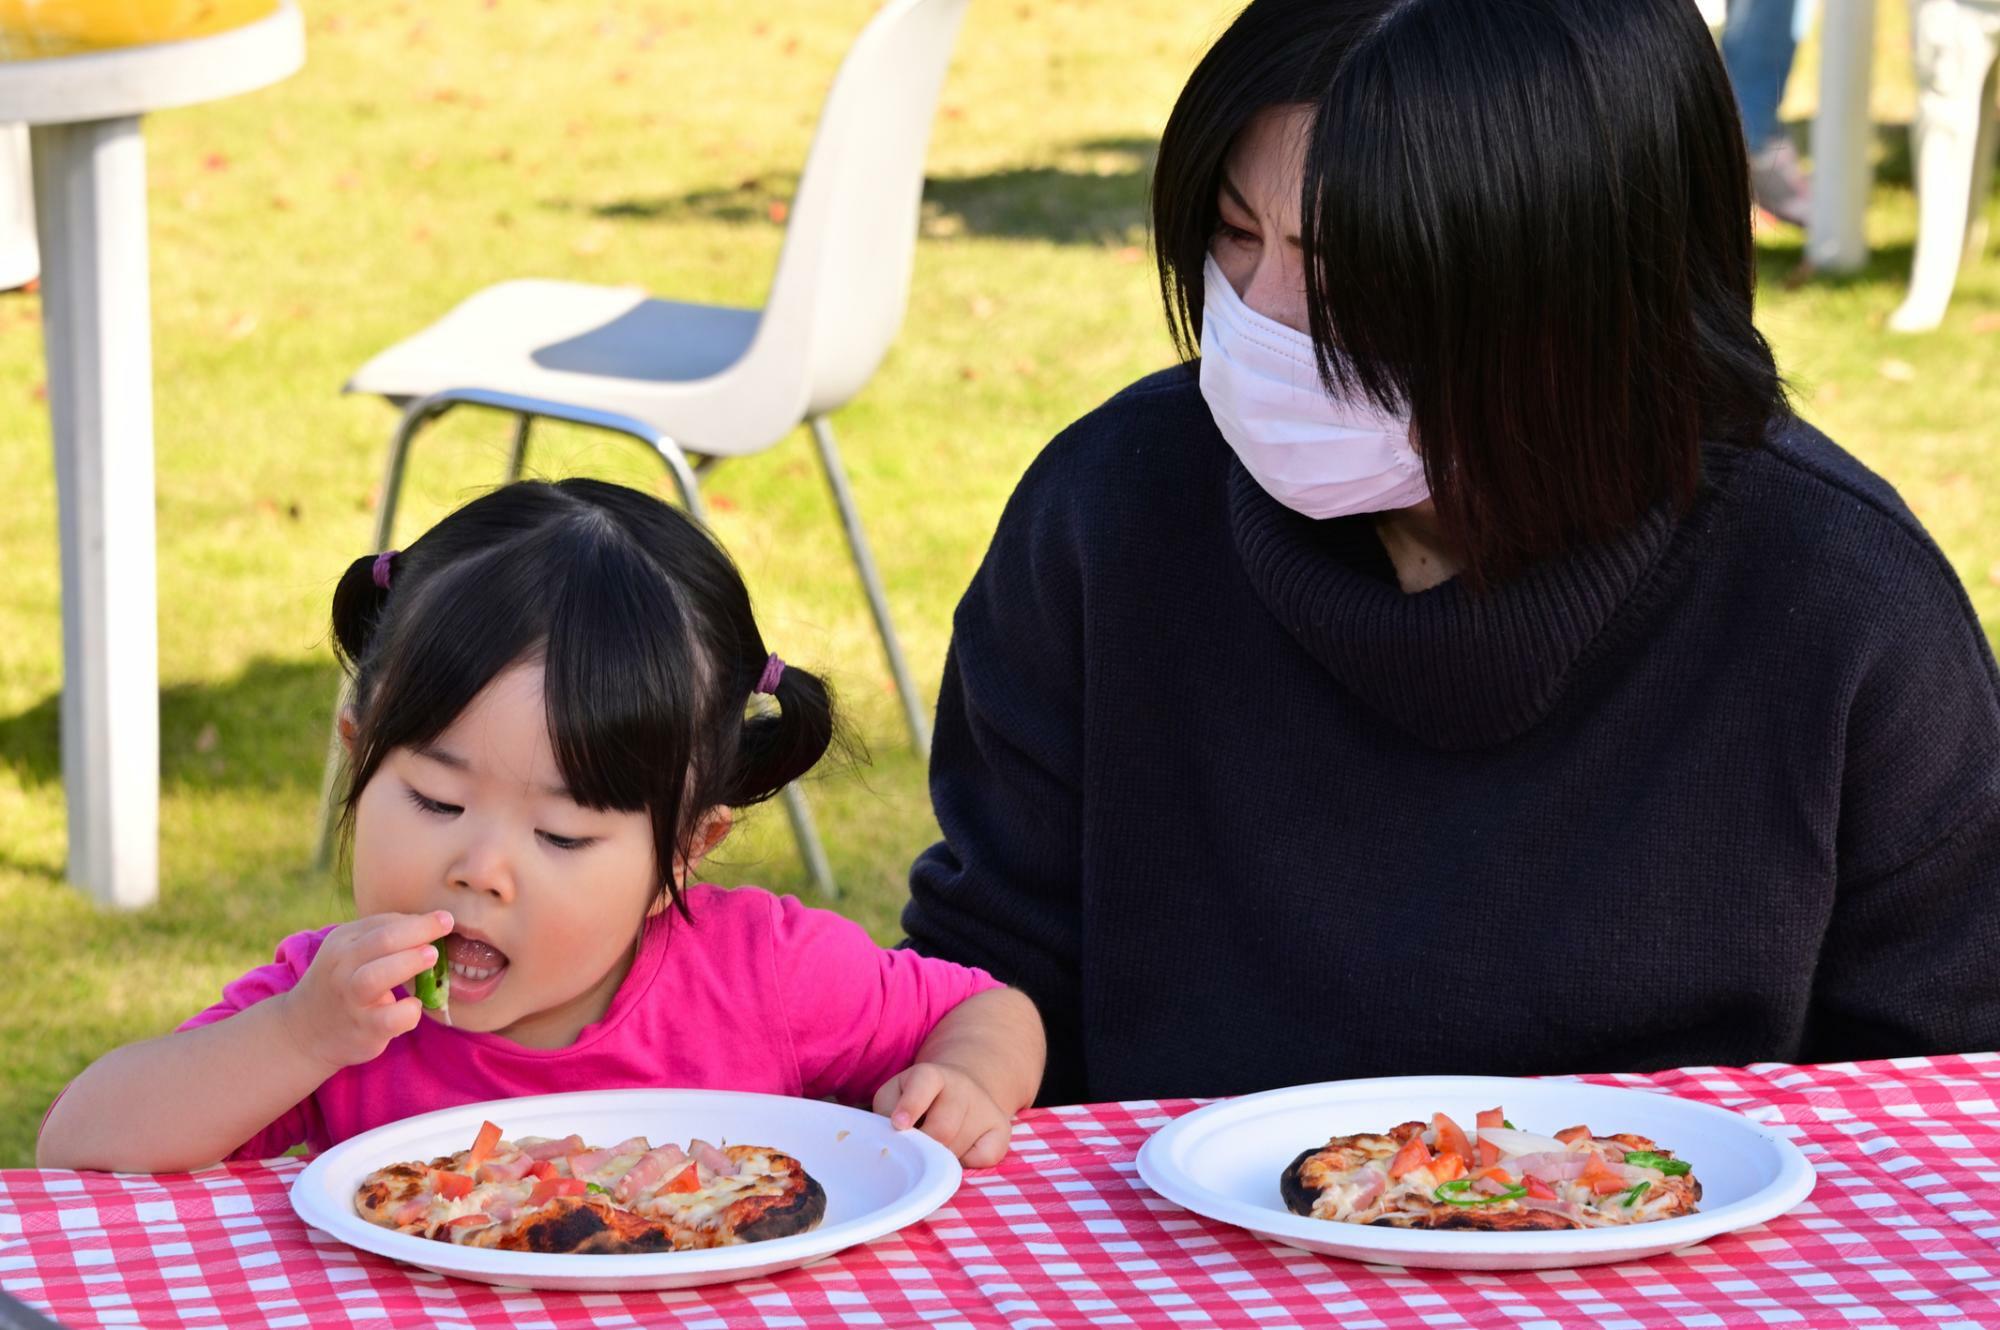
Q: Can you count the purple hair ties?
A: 2